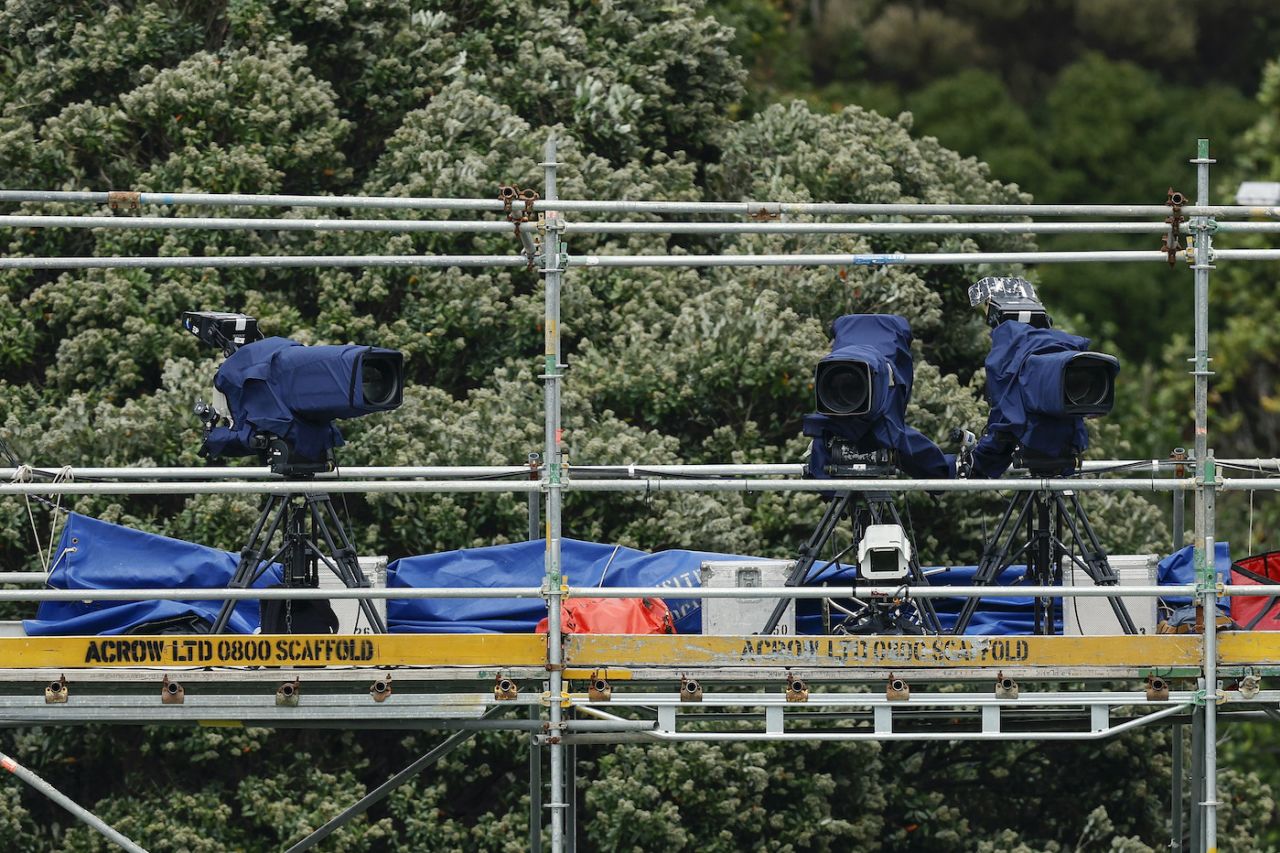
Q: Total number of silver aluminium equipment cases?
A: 3